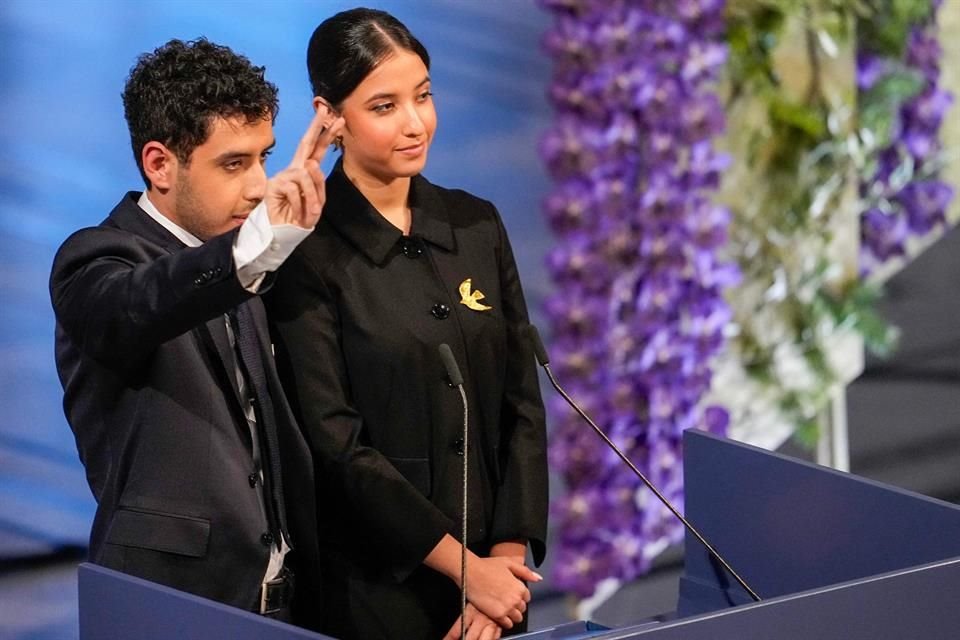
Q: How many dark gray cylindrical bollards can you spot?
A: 0